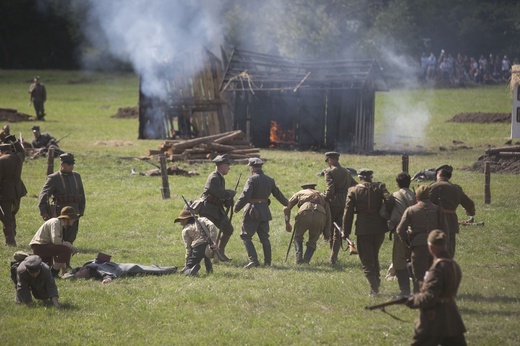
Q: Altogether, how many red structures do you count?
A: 0